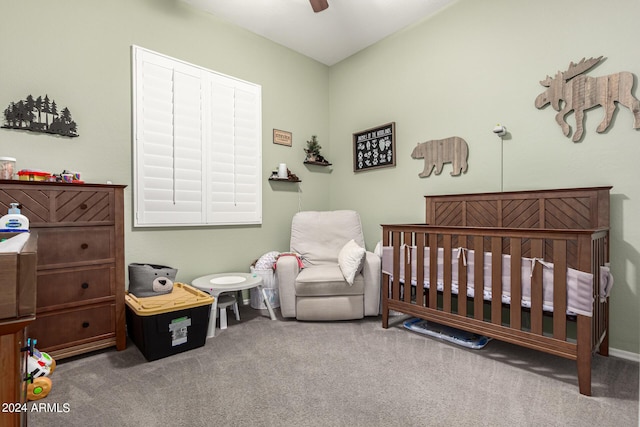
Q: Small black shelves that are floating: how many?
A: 2